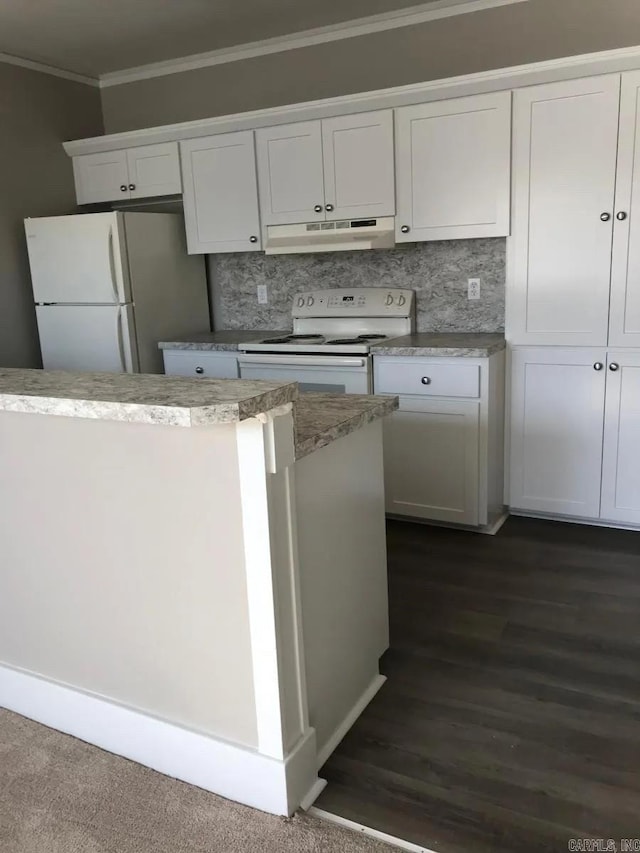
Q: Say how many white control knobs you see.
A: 4